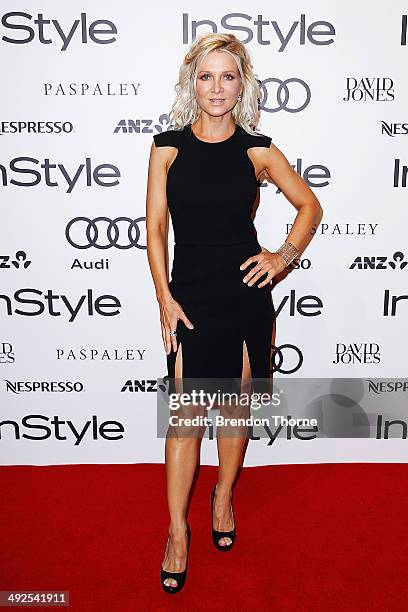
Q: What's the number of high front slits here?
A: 2